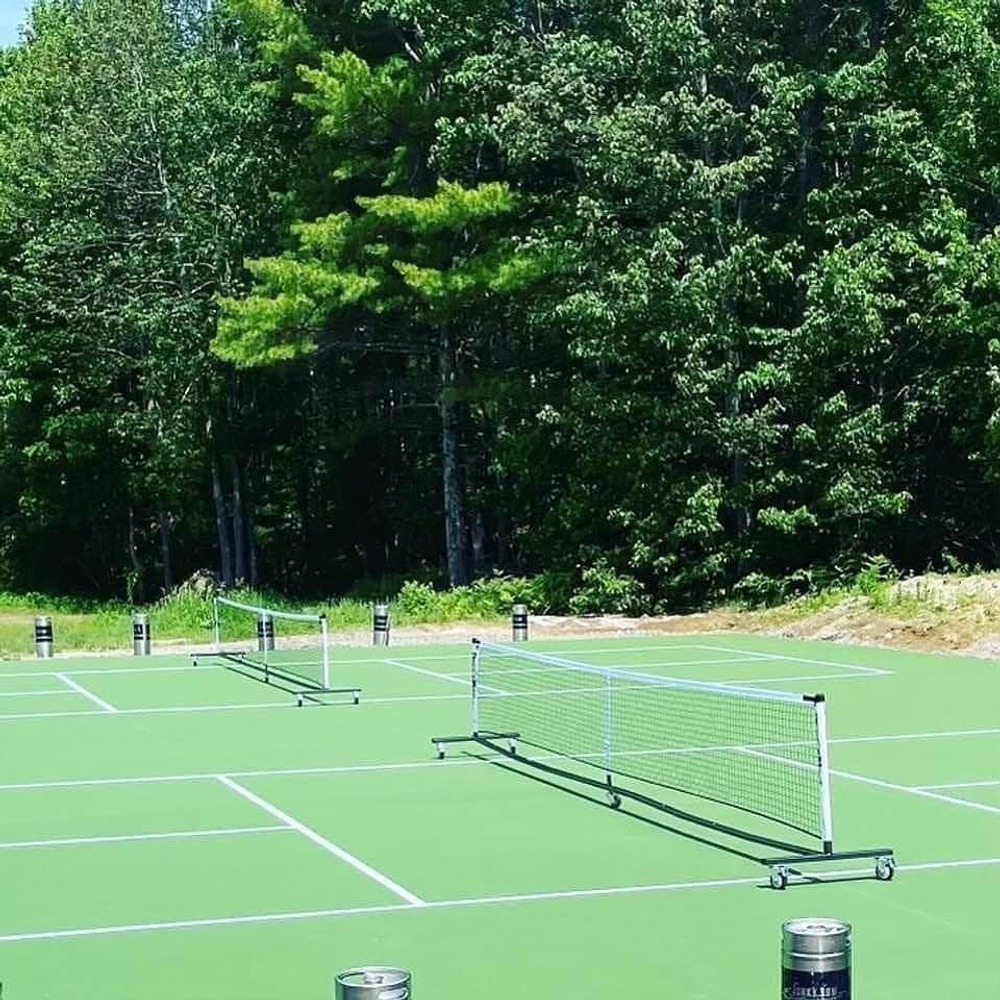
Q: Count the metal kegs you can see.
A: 7